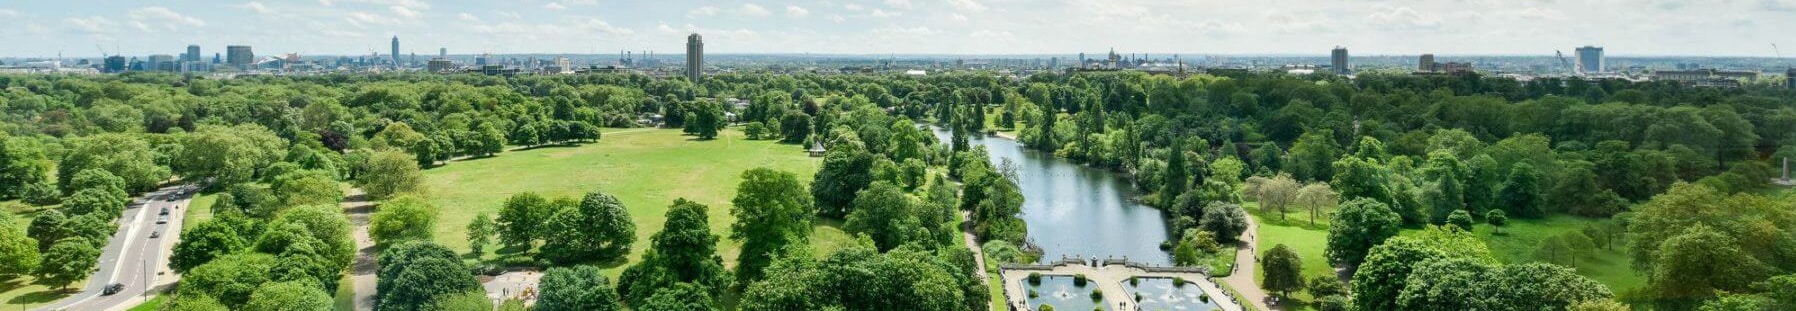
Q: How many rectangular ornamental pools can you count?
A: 2